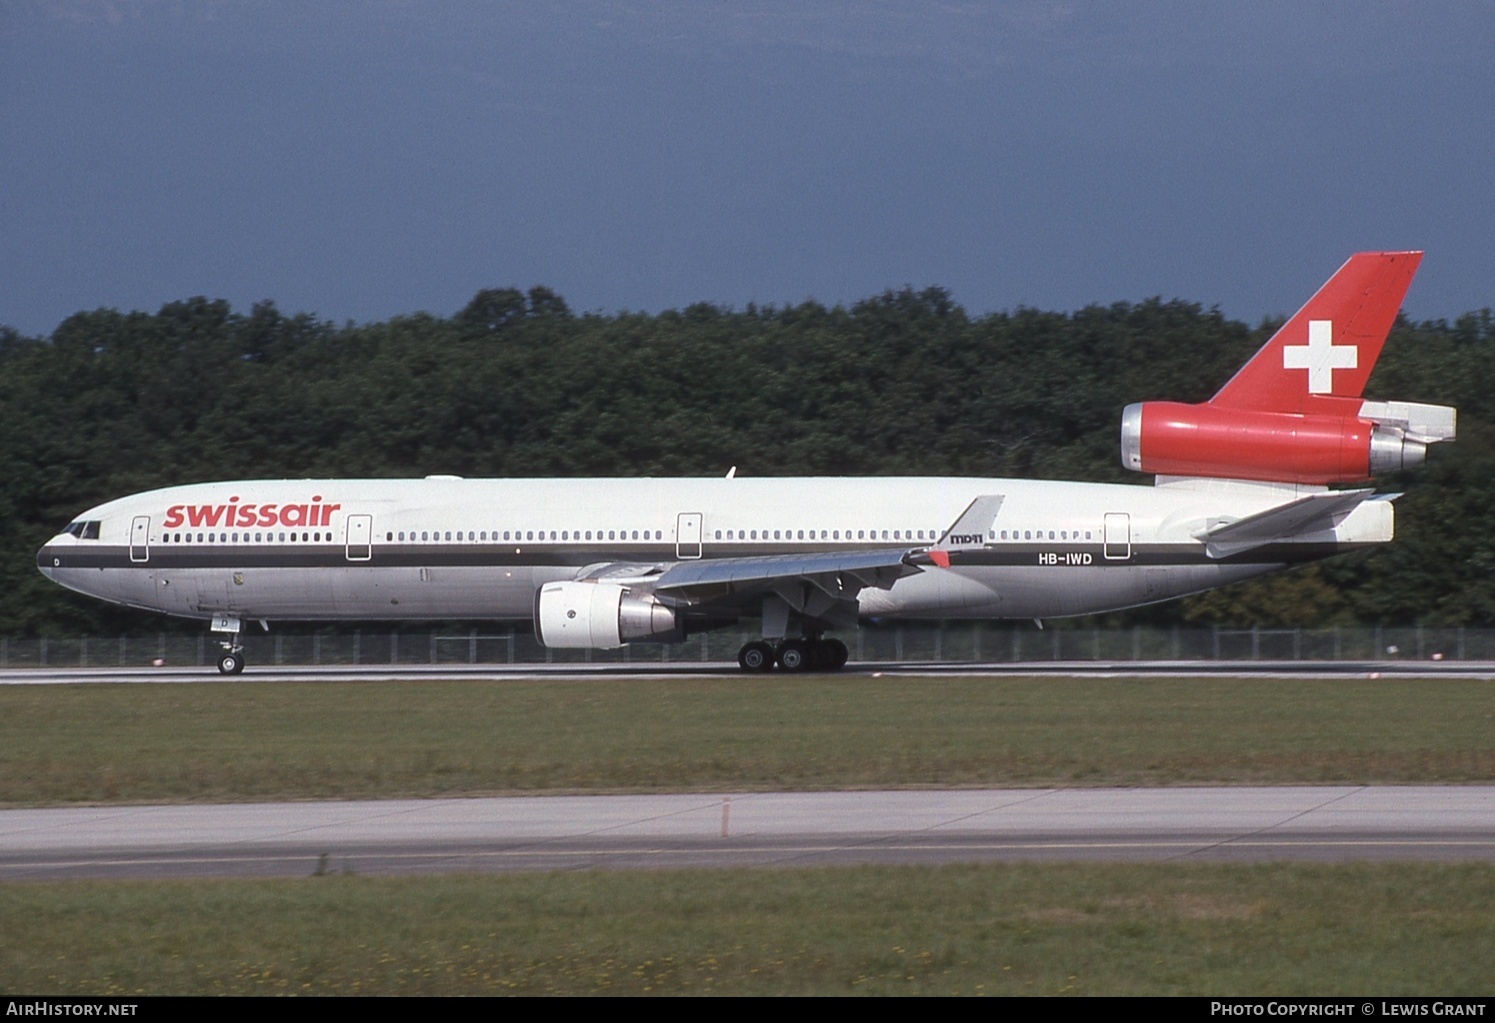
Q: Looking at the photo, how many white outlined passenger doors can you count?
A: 4